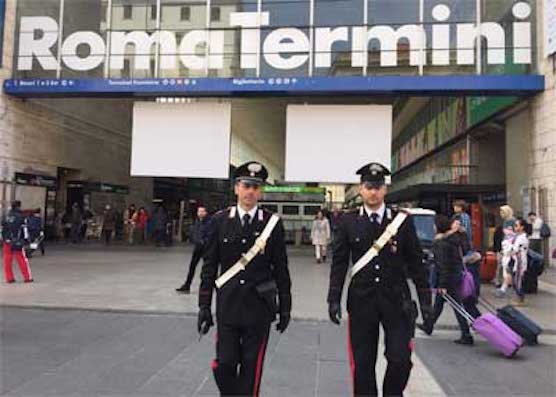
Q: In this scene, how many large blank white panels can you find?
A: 2